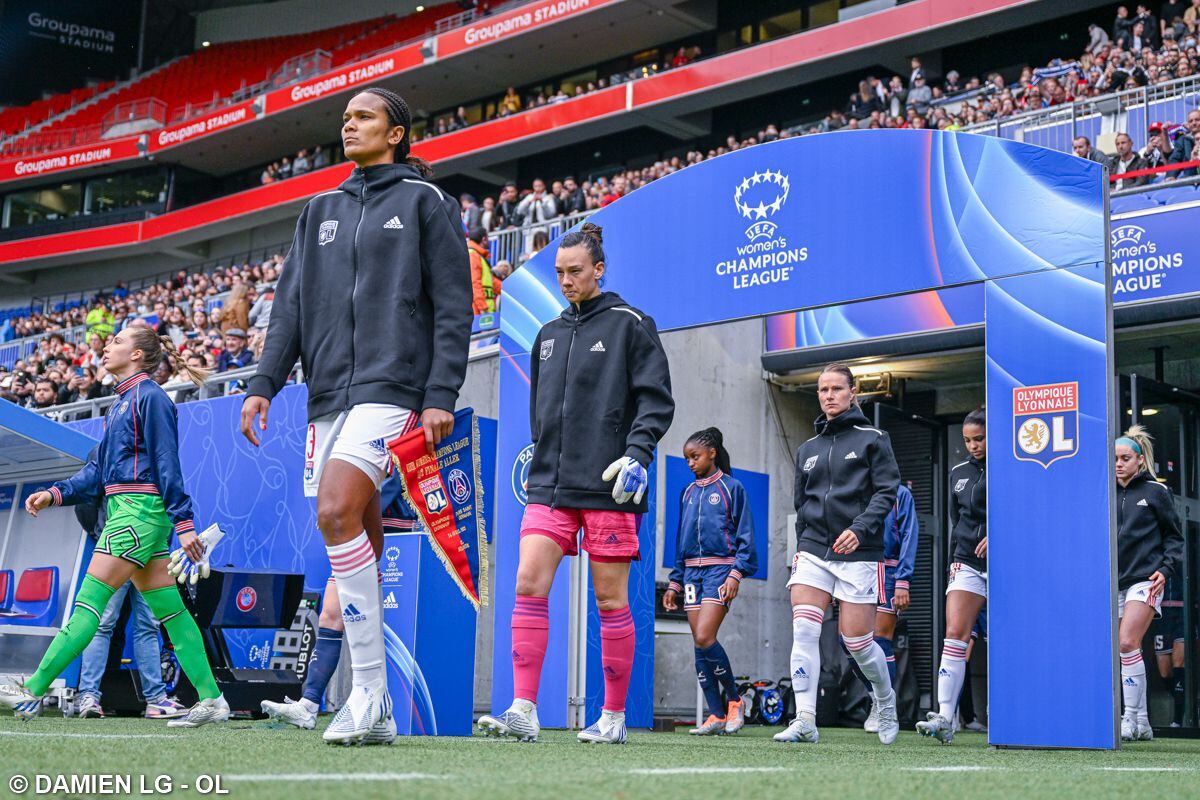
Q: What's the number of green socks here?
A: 2